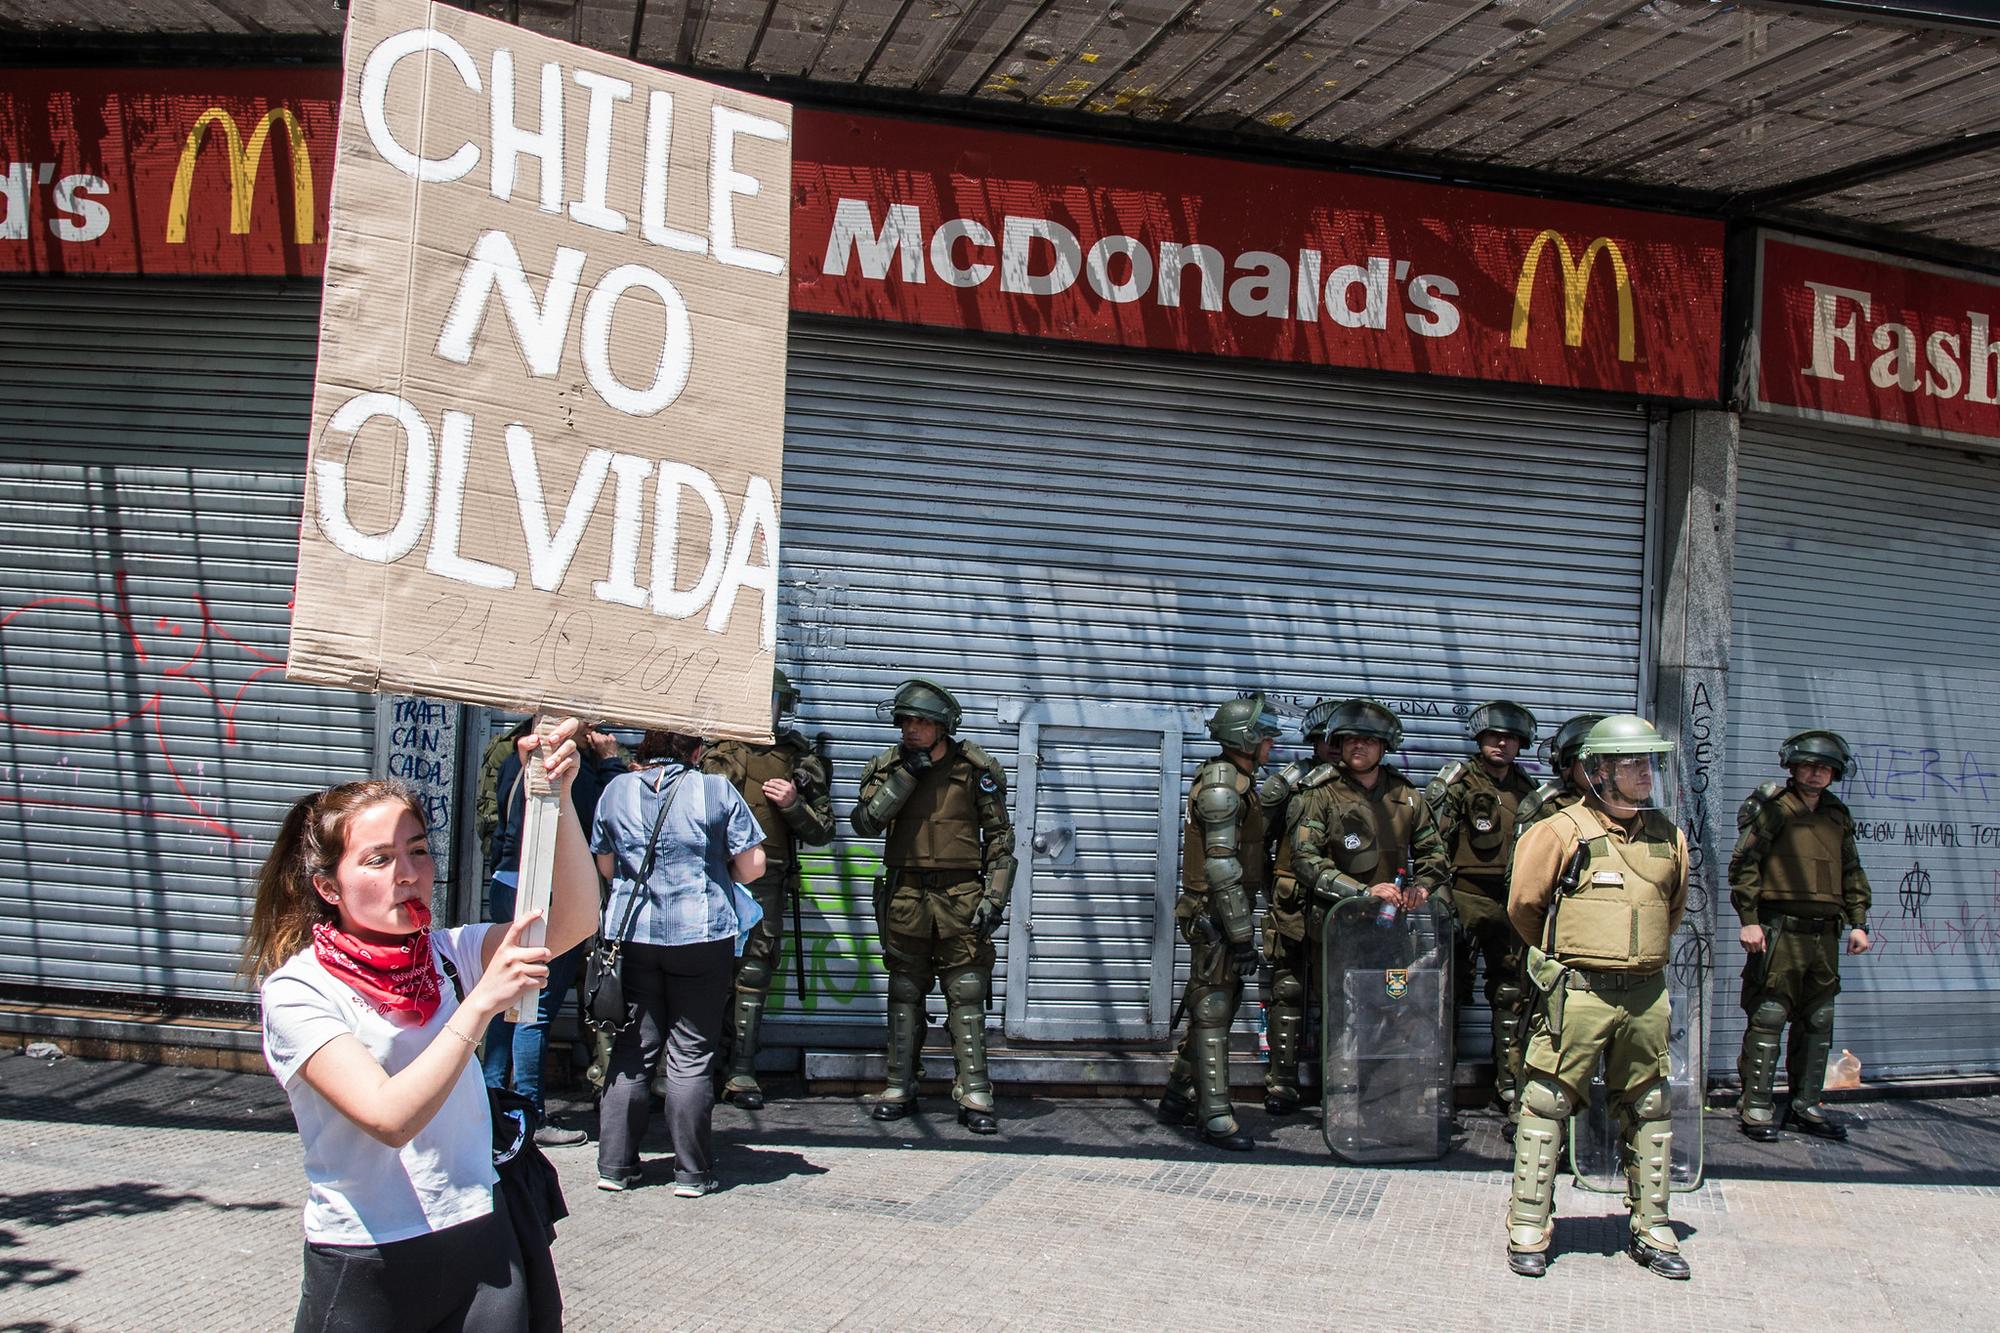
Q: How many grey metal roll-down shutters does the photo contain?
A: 3